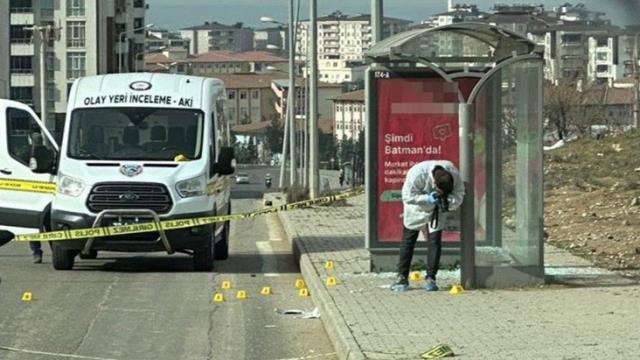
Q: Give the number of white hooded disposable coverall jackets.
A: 1